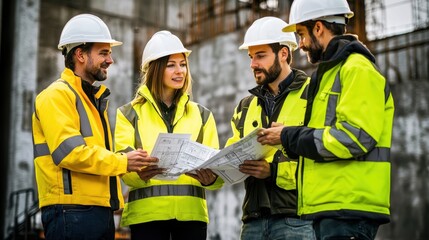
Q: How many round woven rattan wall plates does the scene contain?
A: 0